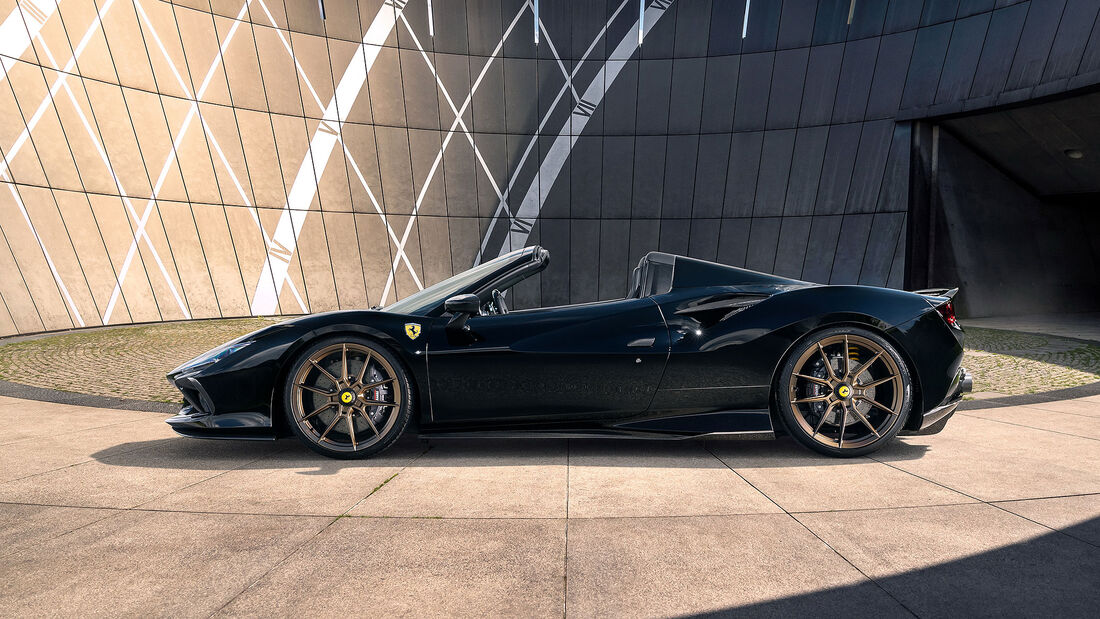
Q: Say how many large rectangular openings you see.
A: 1